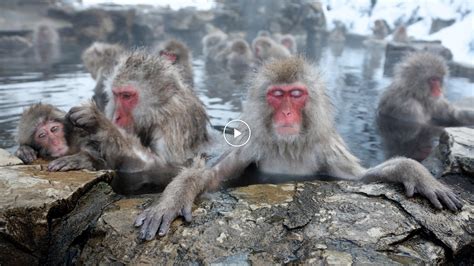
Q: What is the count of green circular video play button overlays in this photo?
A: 0